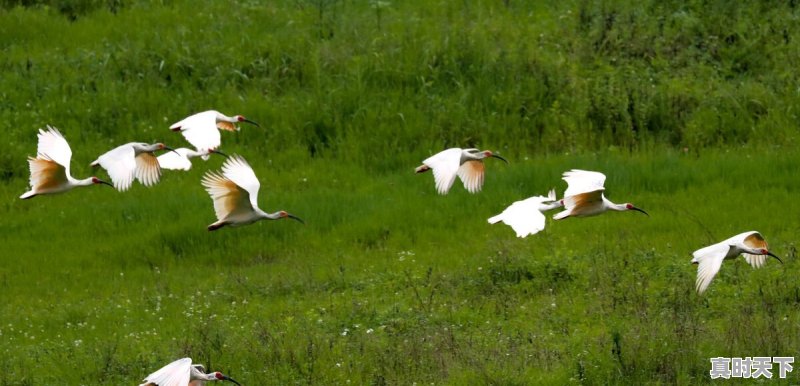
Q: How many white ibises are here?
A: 10